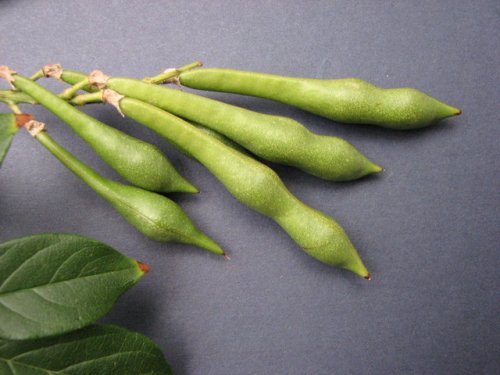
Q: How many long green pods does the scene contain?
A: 5